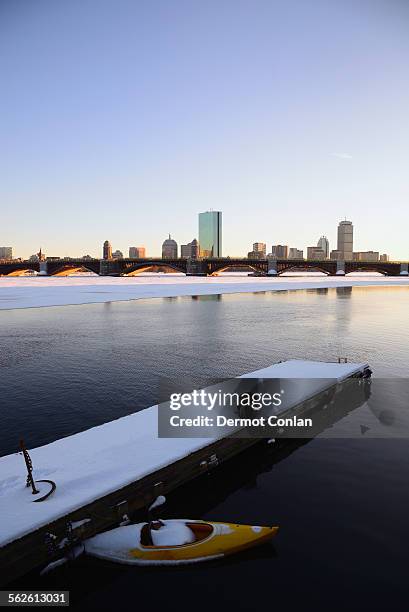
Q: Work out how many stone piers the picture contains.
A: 6